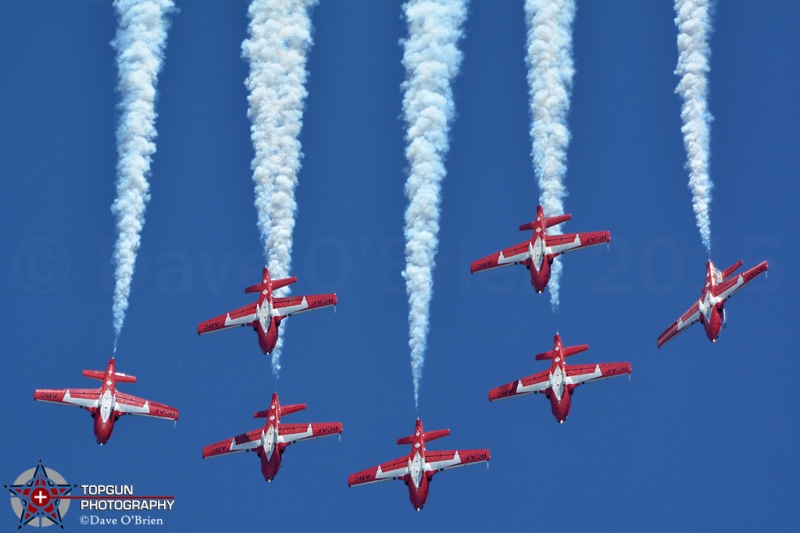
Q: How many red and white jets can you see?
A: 7